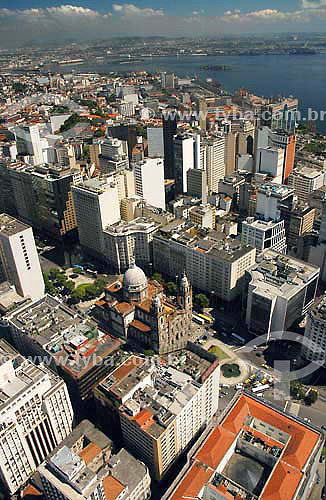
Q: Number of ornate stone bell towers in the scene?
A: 2